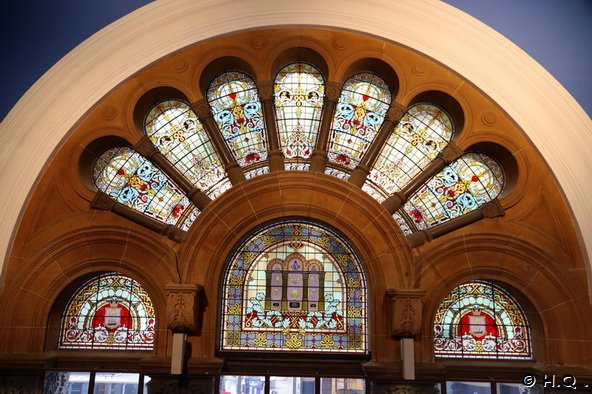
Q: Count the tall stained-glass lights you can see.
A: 7